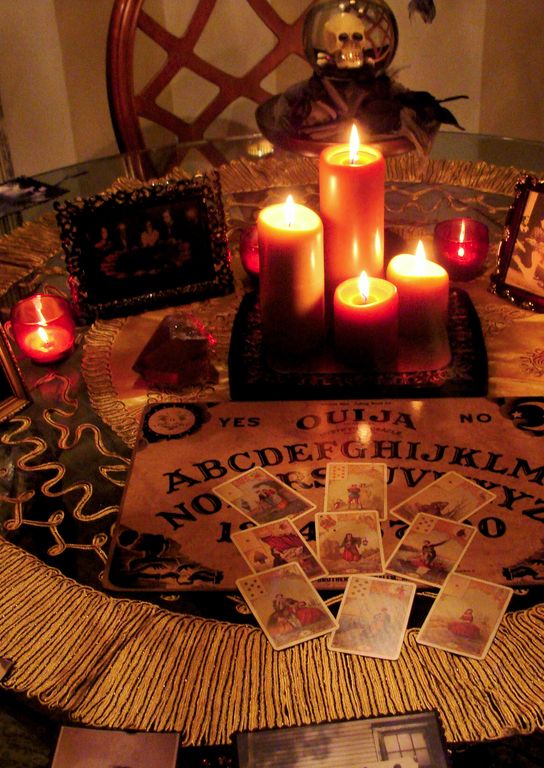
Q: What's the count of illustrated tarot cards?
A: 9